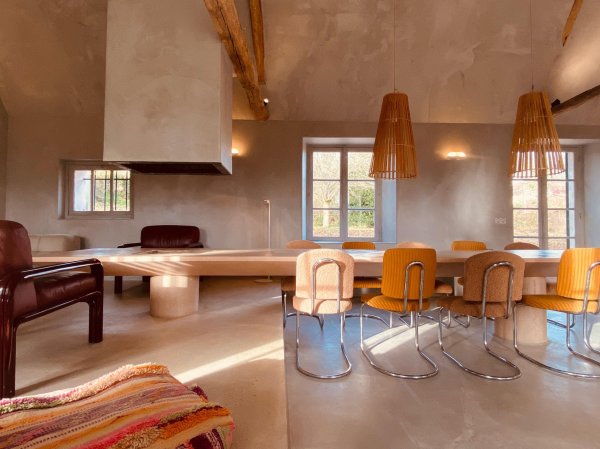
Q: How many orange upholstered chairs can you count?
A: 4